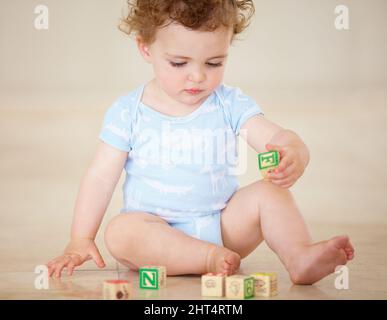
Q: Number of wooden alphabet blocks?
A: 6